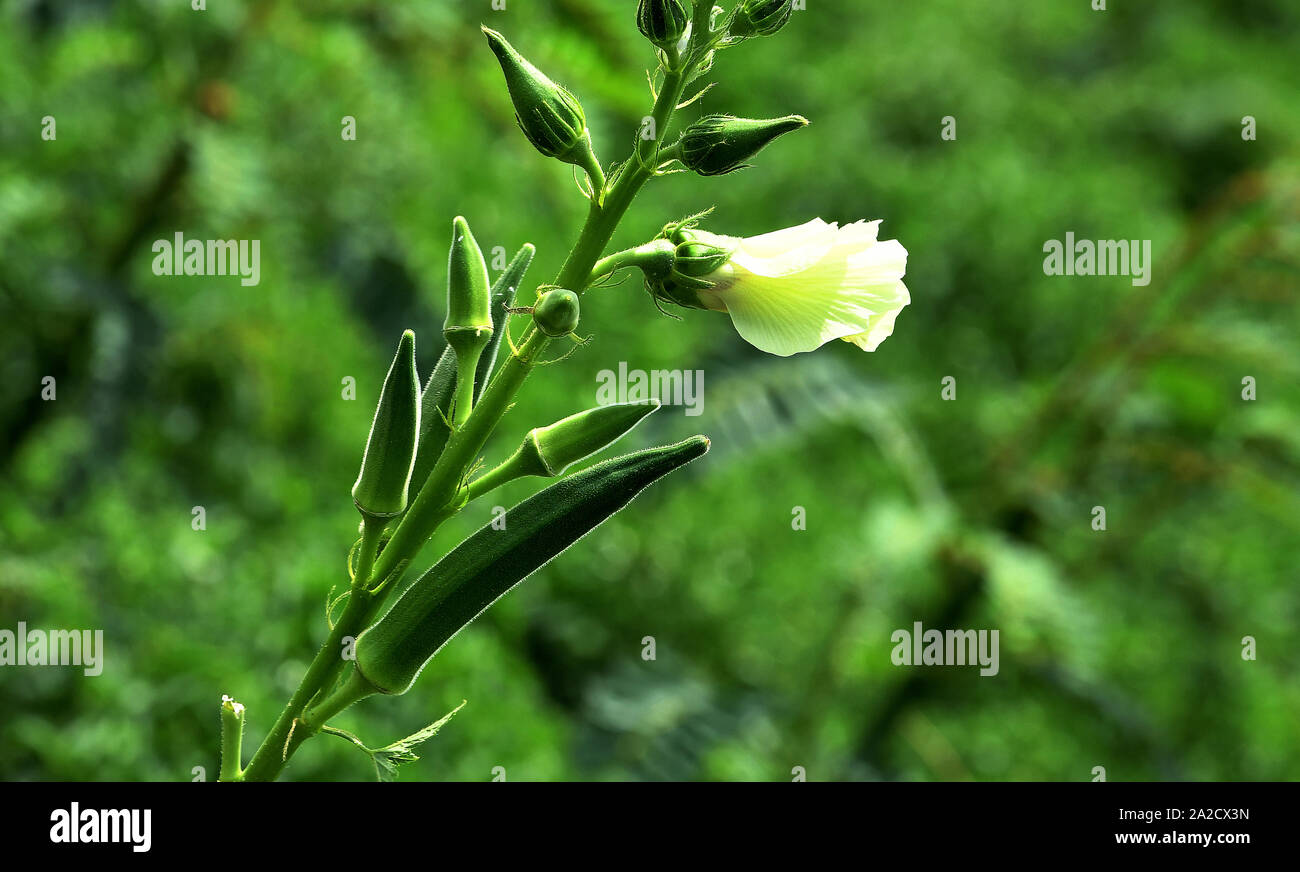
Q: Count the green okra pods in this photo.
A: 5